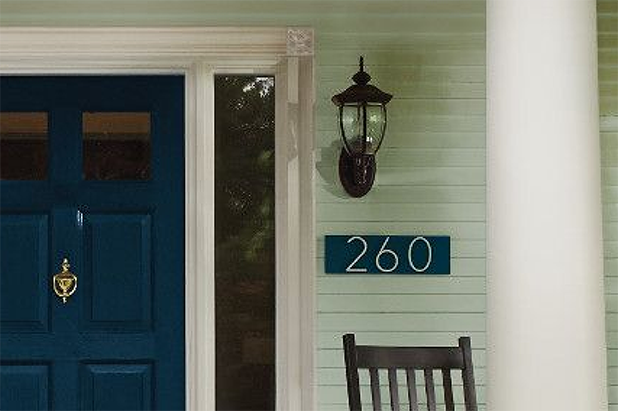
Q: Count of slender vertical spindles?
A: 5